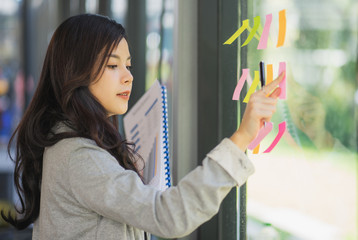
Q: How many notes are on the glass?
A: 11